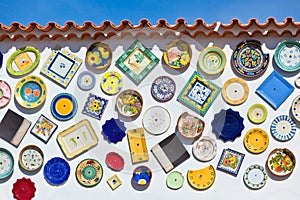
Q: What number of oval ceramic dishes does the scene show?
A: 2